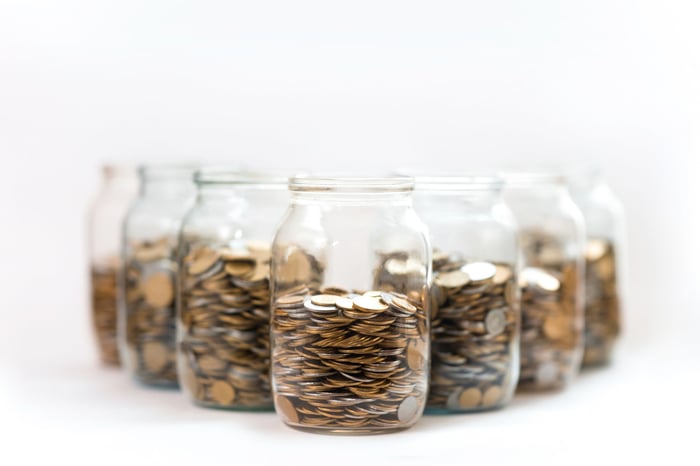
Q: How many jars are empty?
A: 0